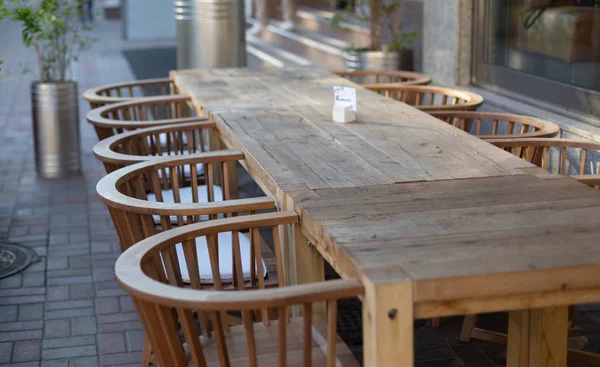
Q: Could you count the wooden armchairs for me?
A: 9